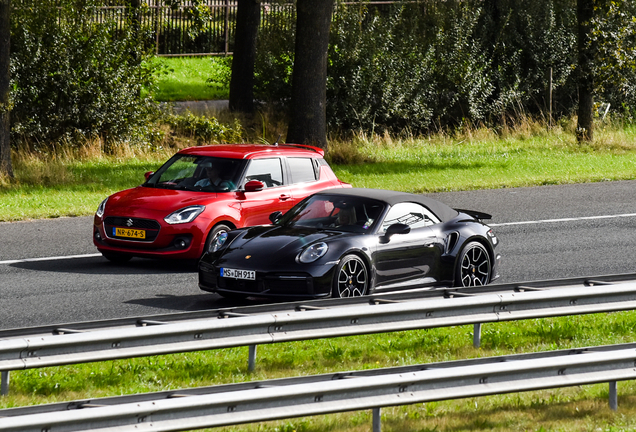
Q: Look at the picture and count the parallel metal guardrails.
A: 2